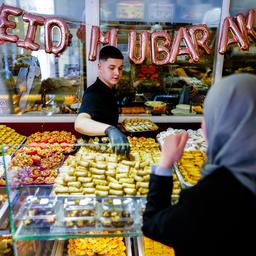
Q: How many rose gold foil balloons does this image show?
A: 10